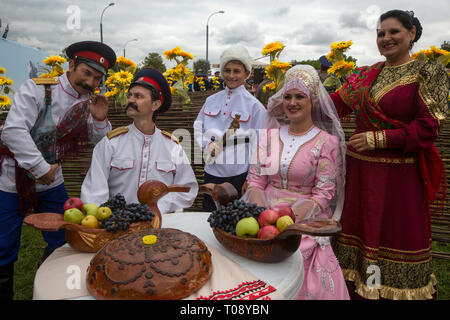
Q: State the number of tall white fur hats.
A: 1